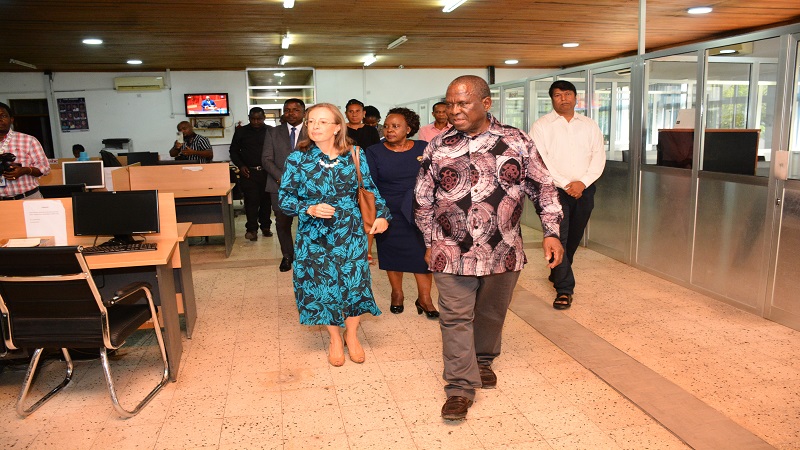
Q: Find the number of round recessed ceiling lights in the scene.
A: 5